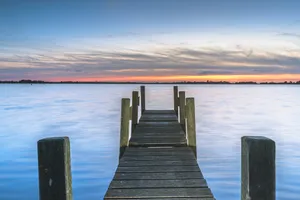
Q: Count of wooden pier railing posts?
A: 8